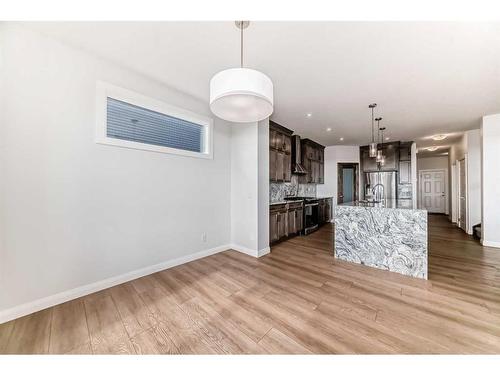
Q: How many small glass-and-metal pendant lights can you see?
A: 3